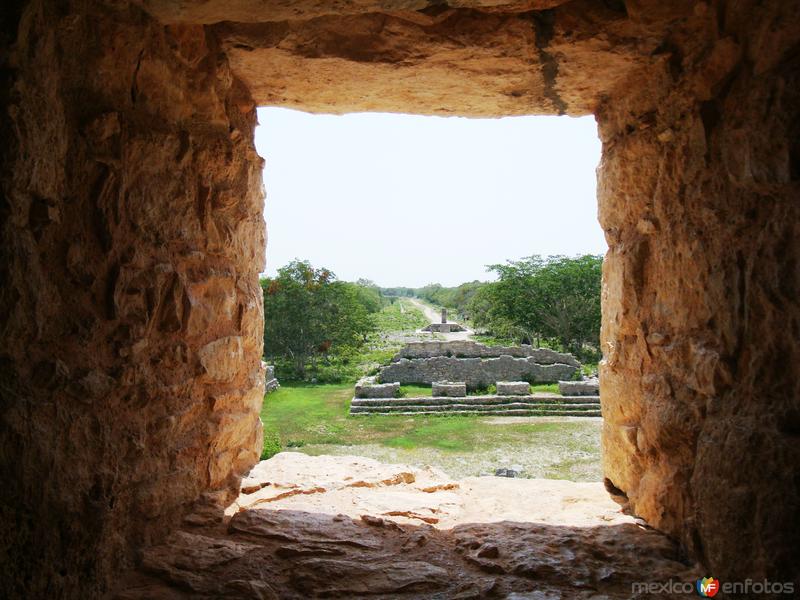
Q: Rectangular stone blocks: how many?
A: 4